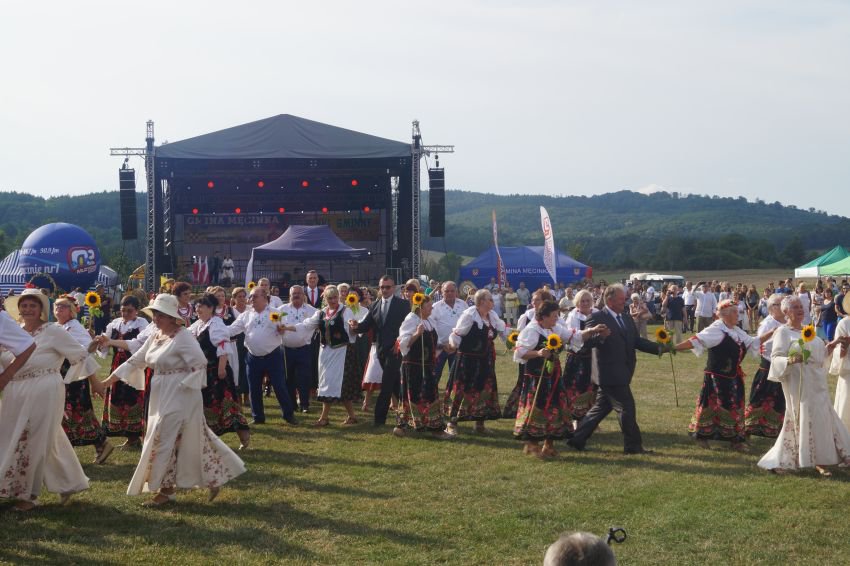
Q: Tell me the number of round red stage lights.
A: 9